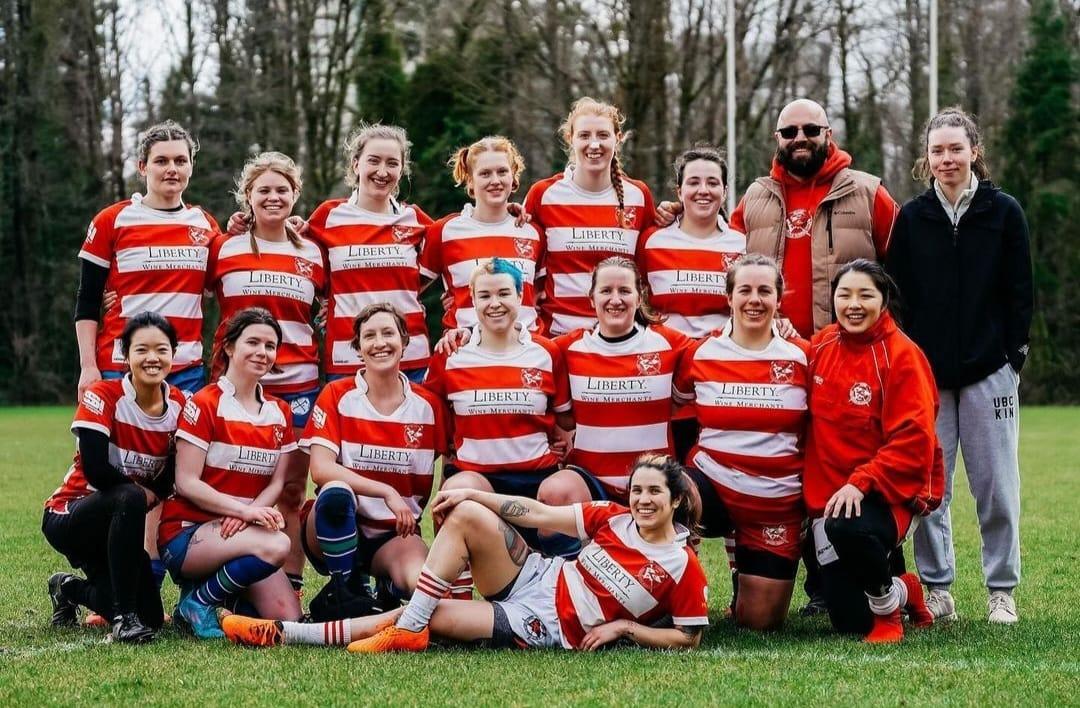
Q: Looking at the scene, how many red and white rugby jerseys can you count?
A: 13